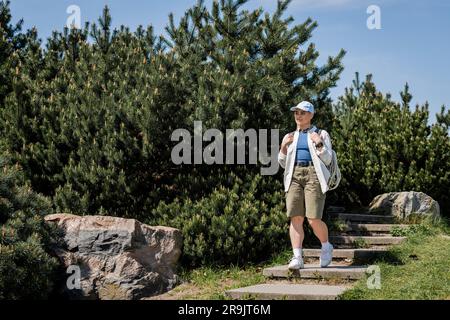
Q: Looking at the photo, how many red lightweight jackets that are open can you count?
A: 0